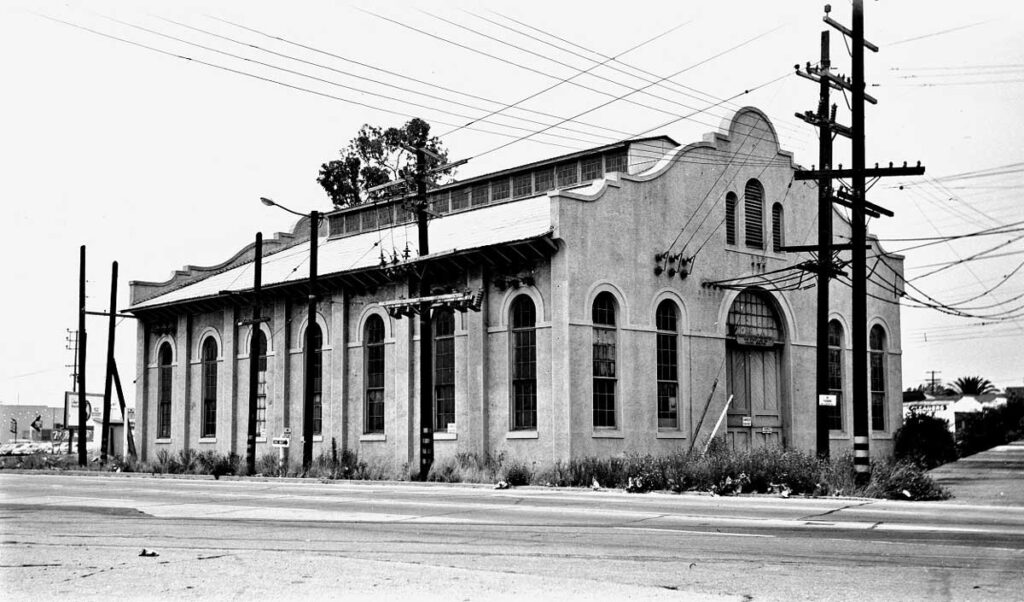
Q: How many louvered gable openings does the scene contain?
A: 3